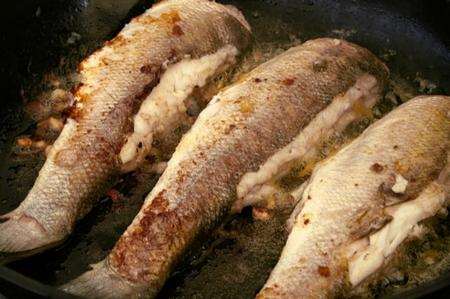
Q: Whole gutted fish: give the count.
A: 3